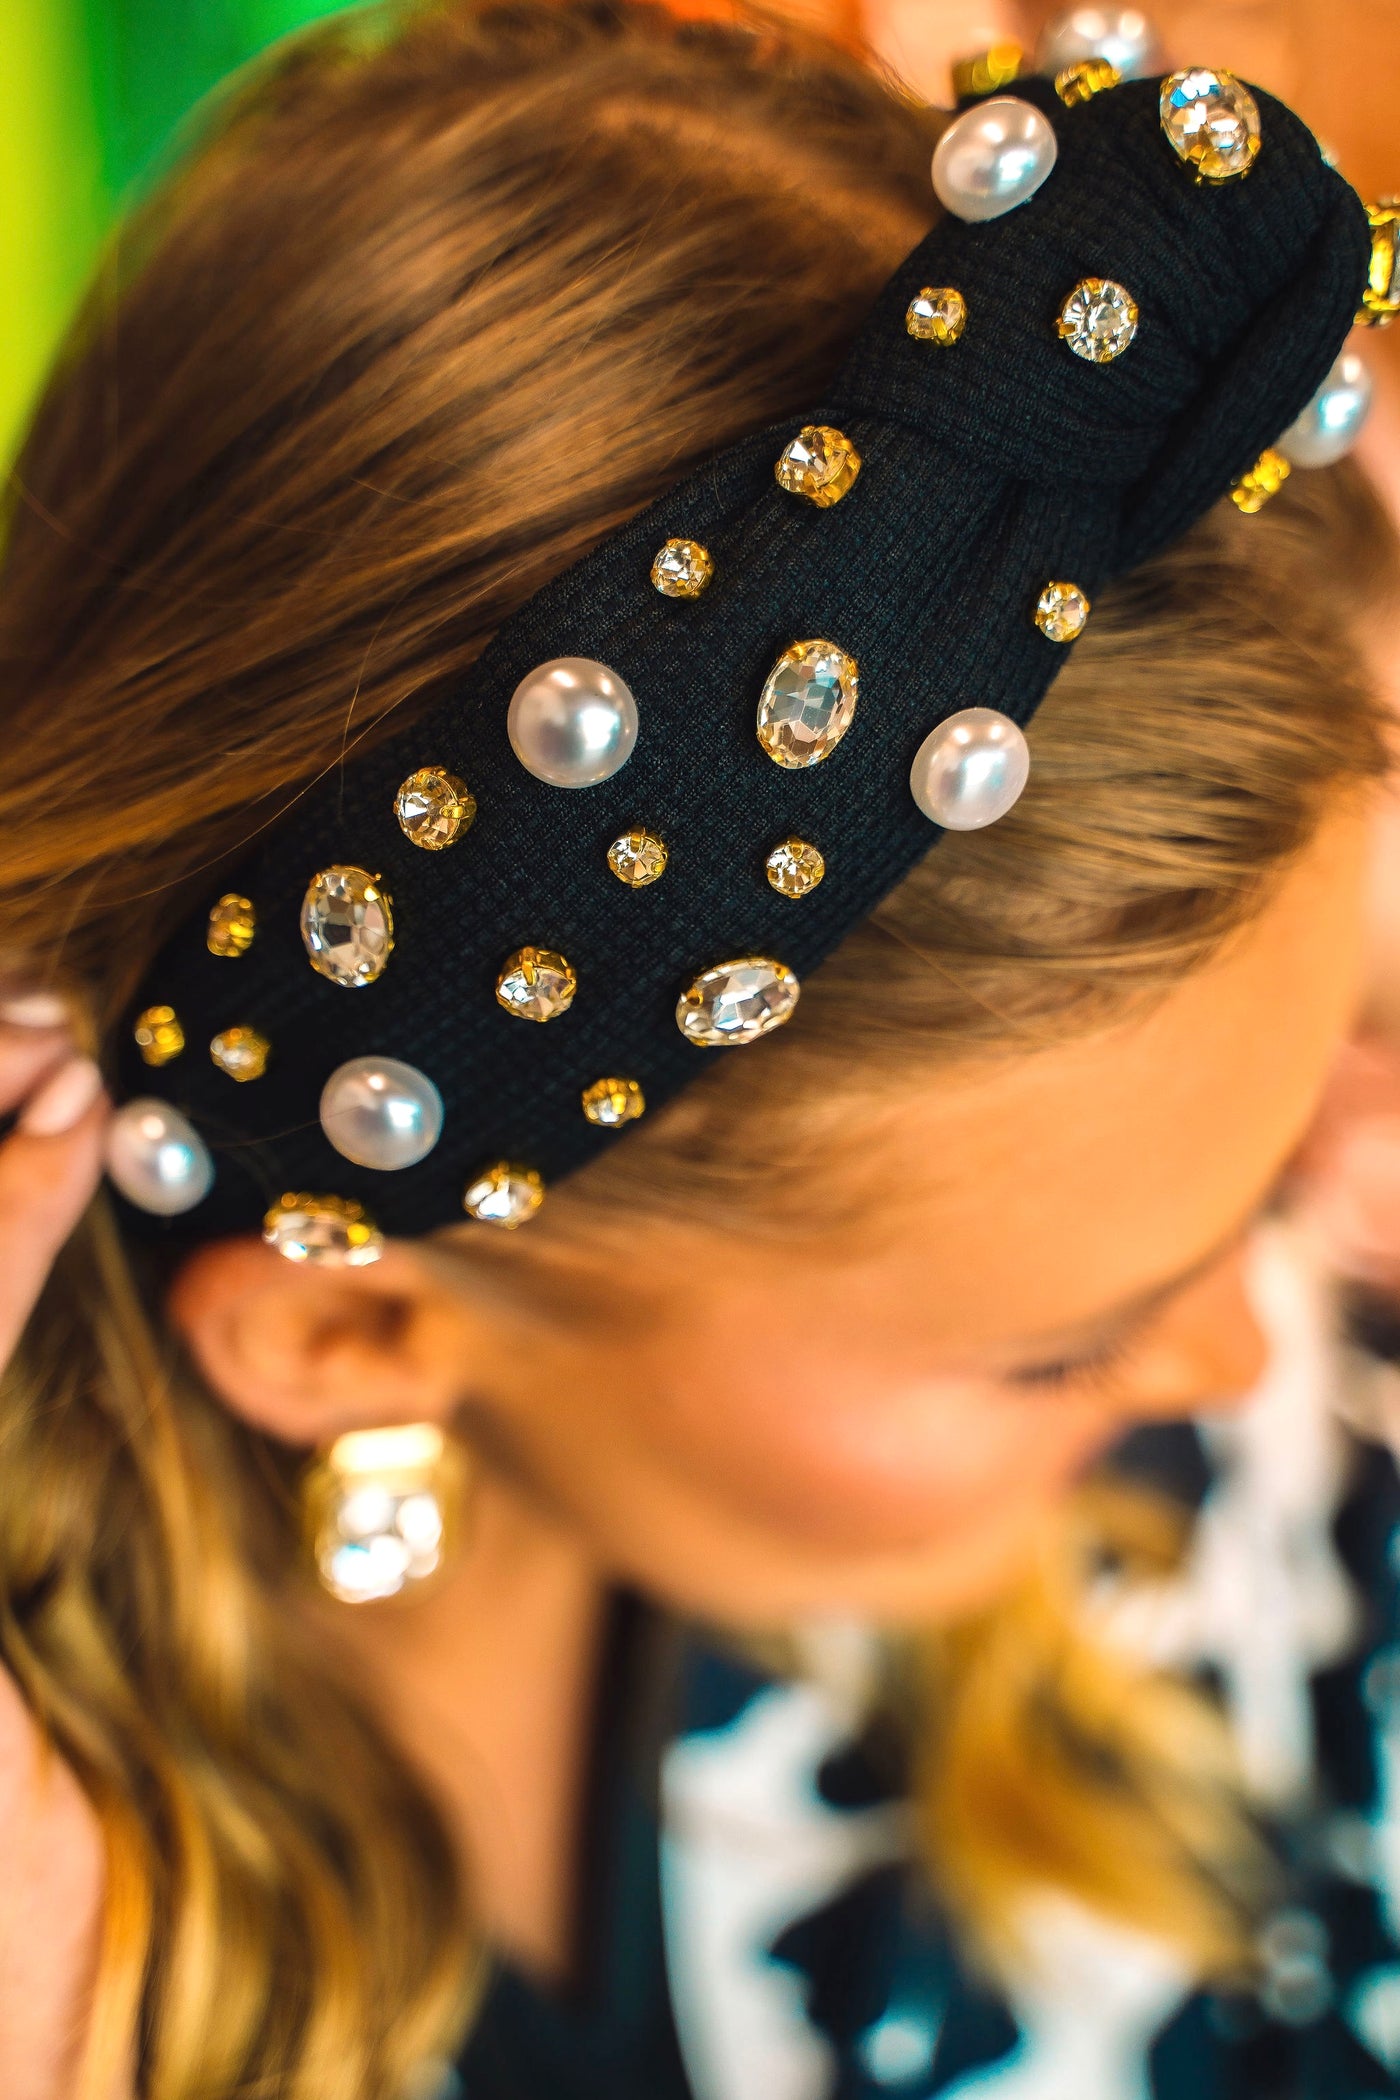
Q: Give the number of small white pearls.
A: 7